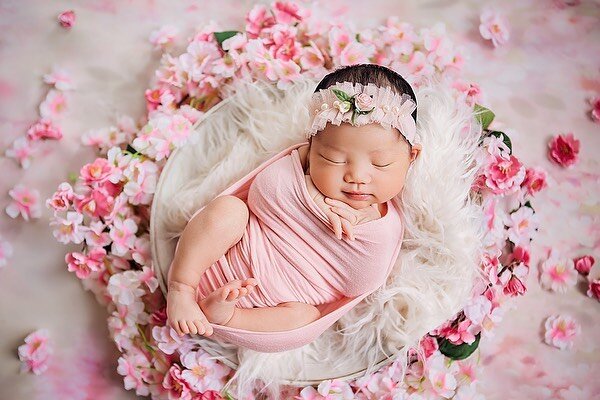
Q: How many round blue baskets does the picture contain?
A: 0